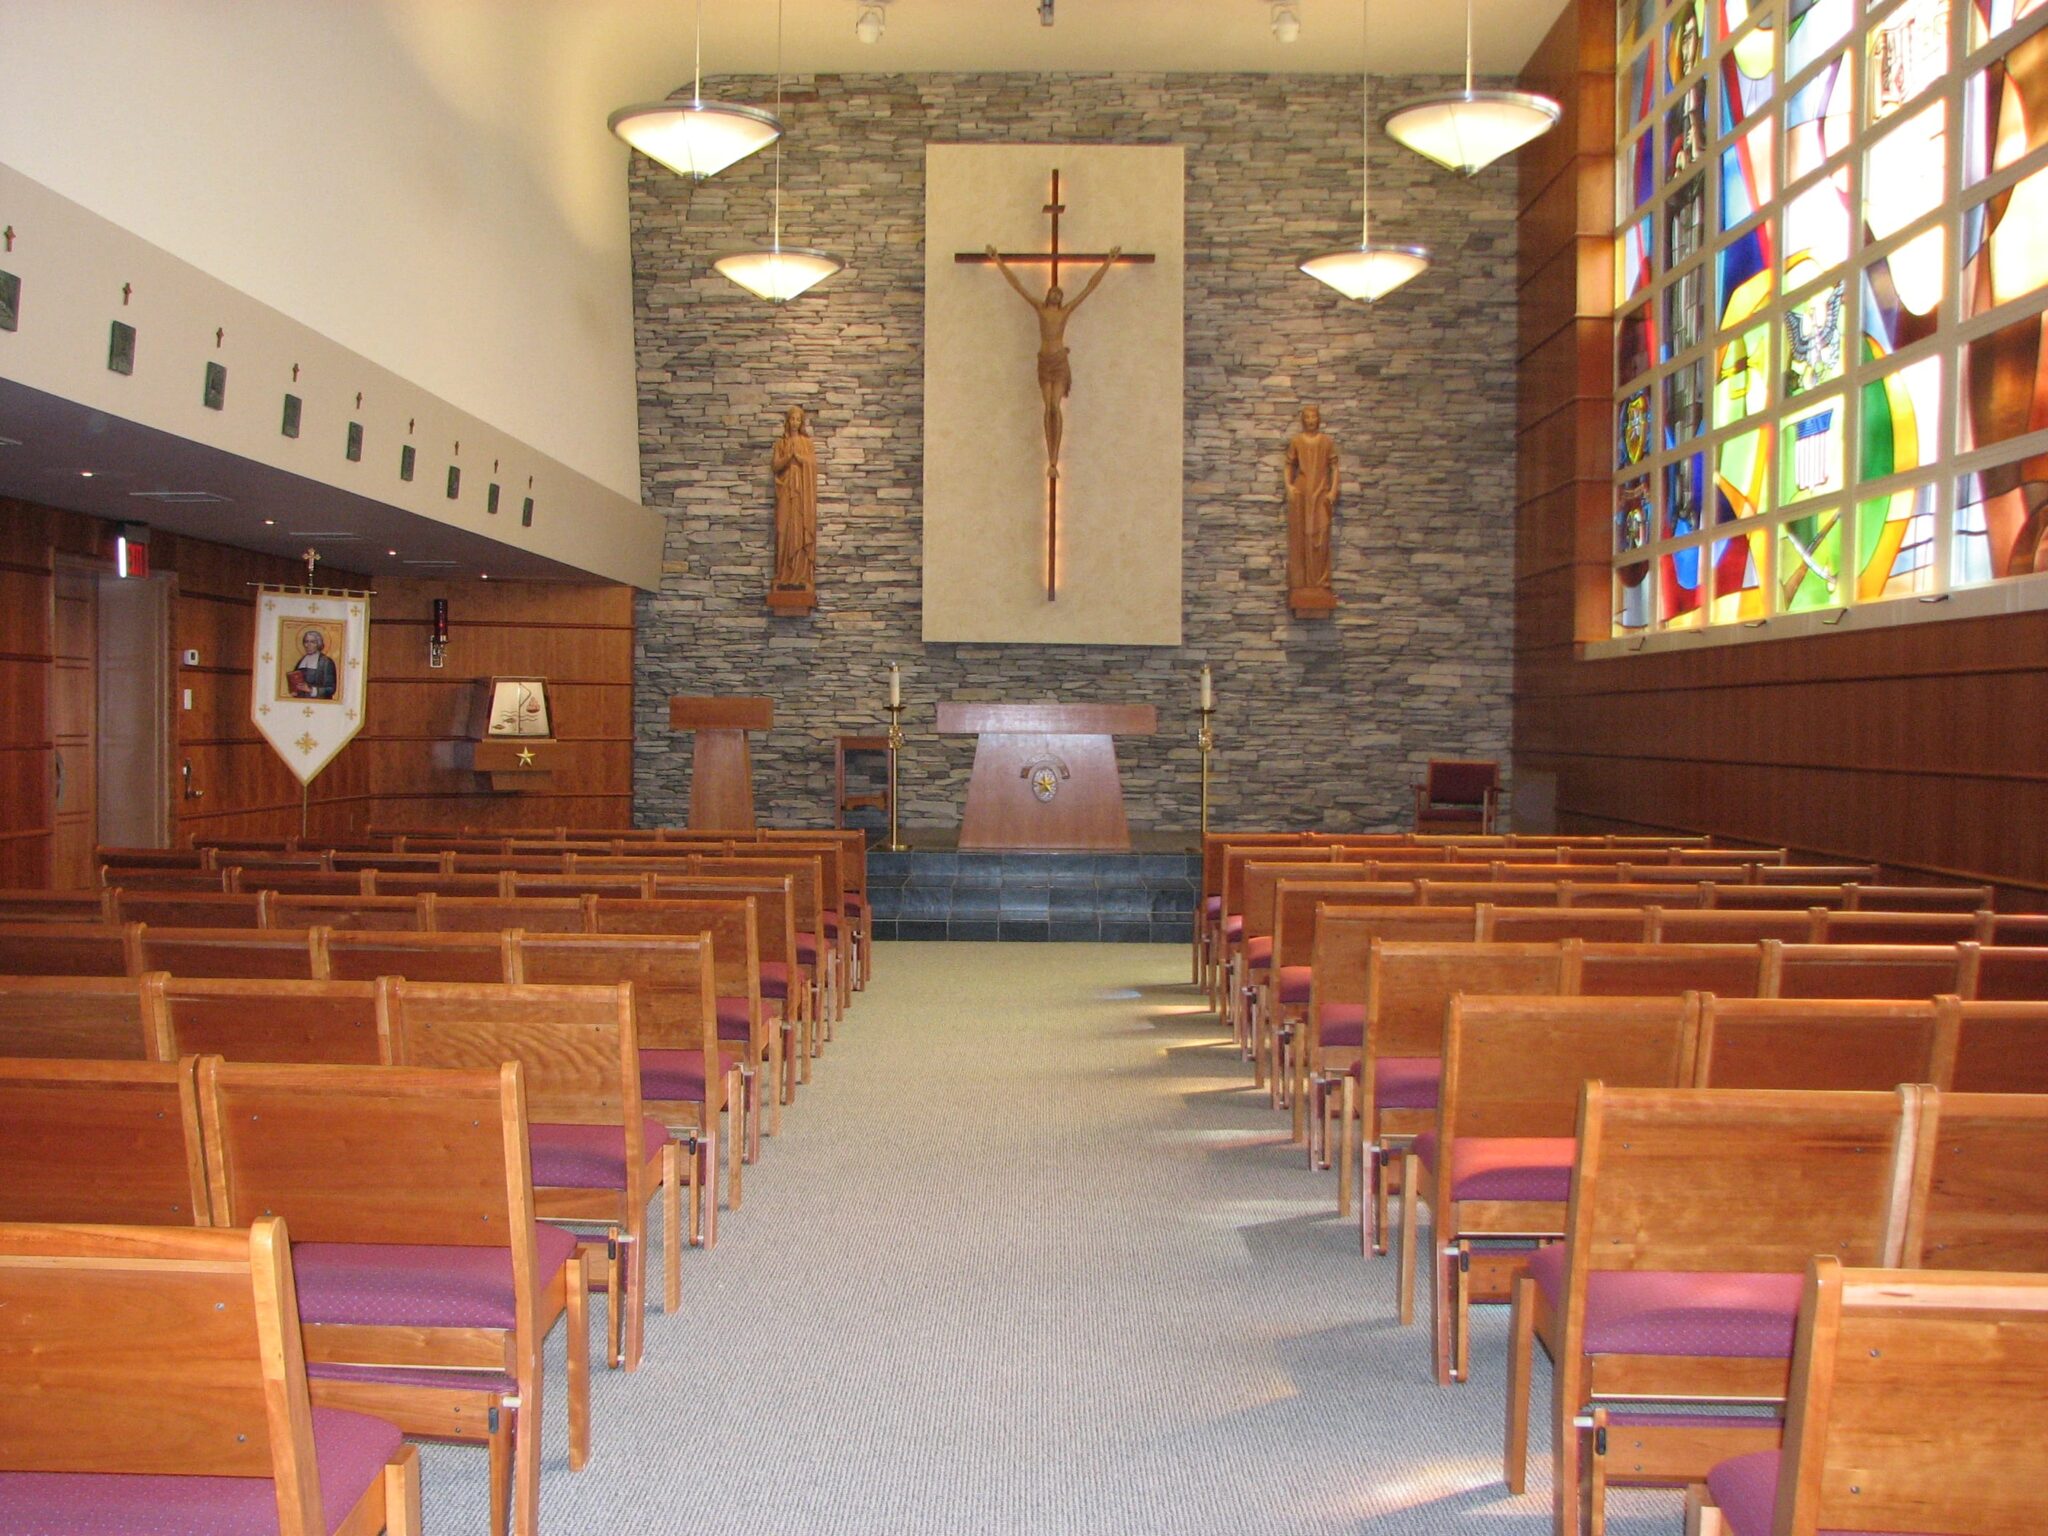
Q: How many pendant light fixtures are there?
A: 4